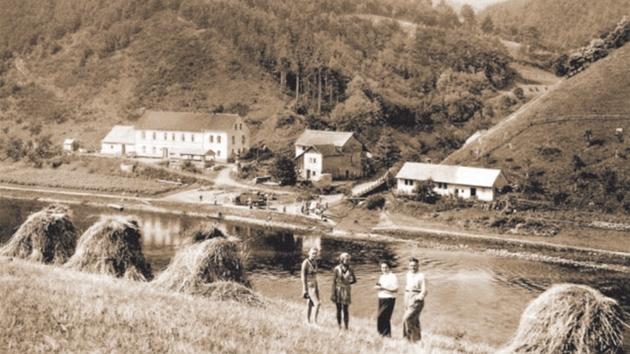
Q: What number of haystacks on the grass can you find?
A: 5